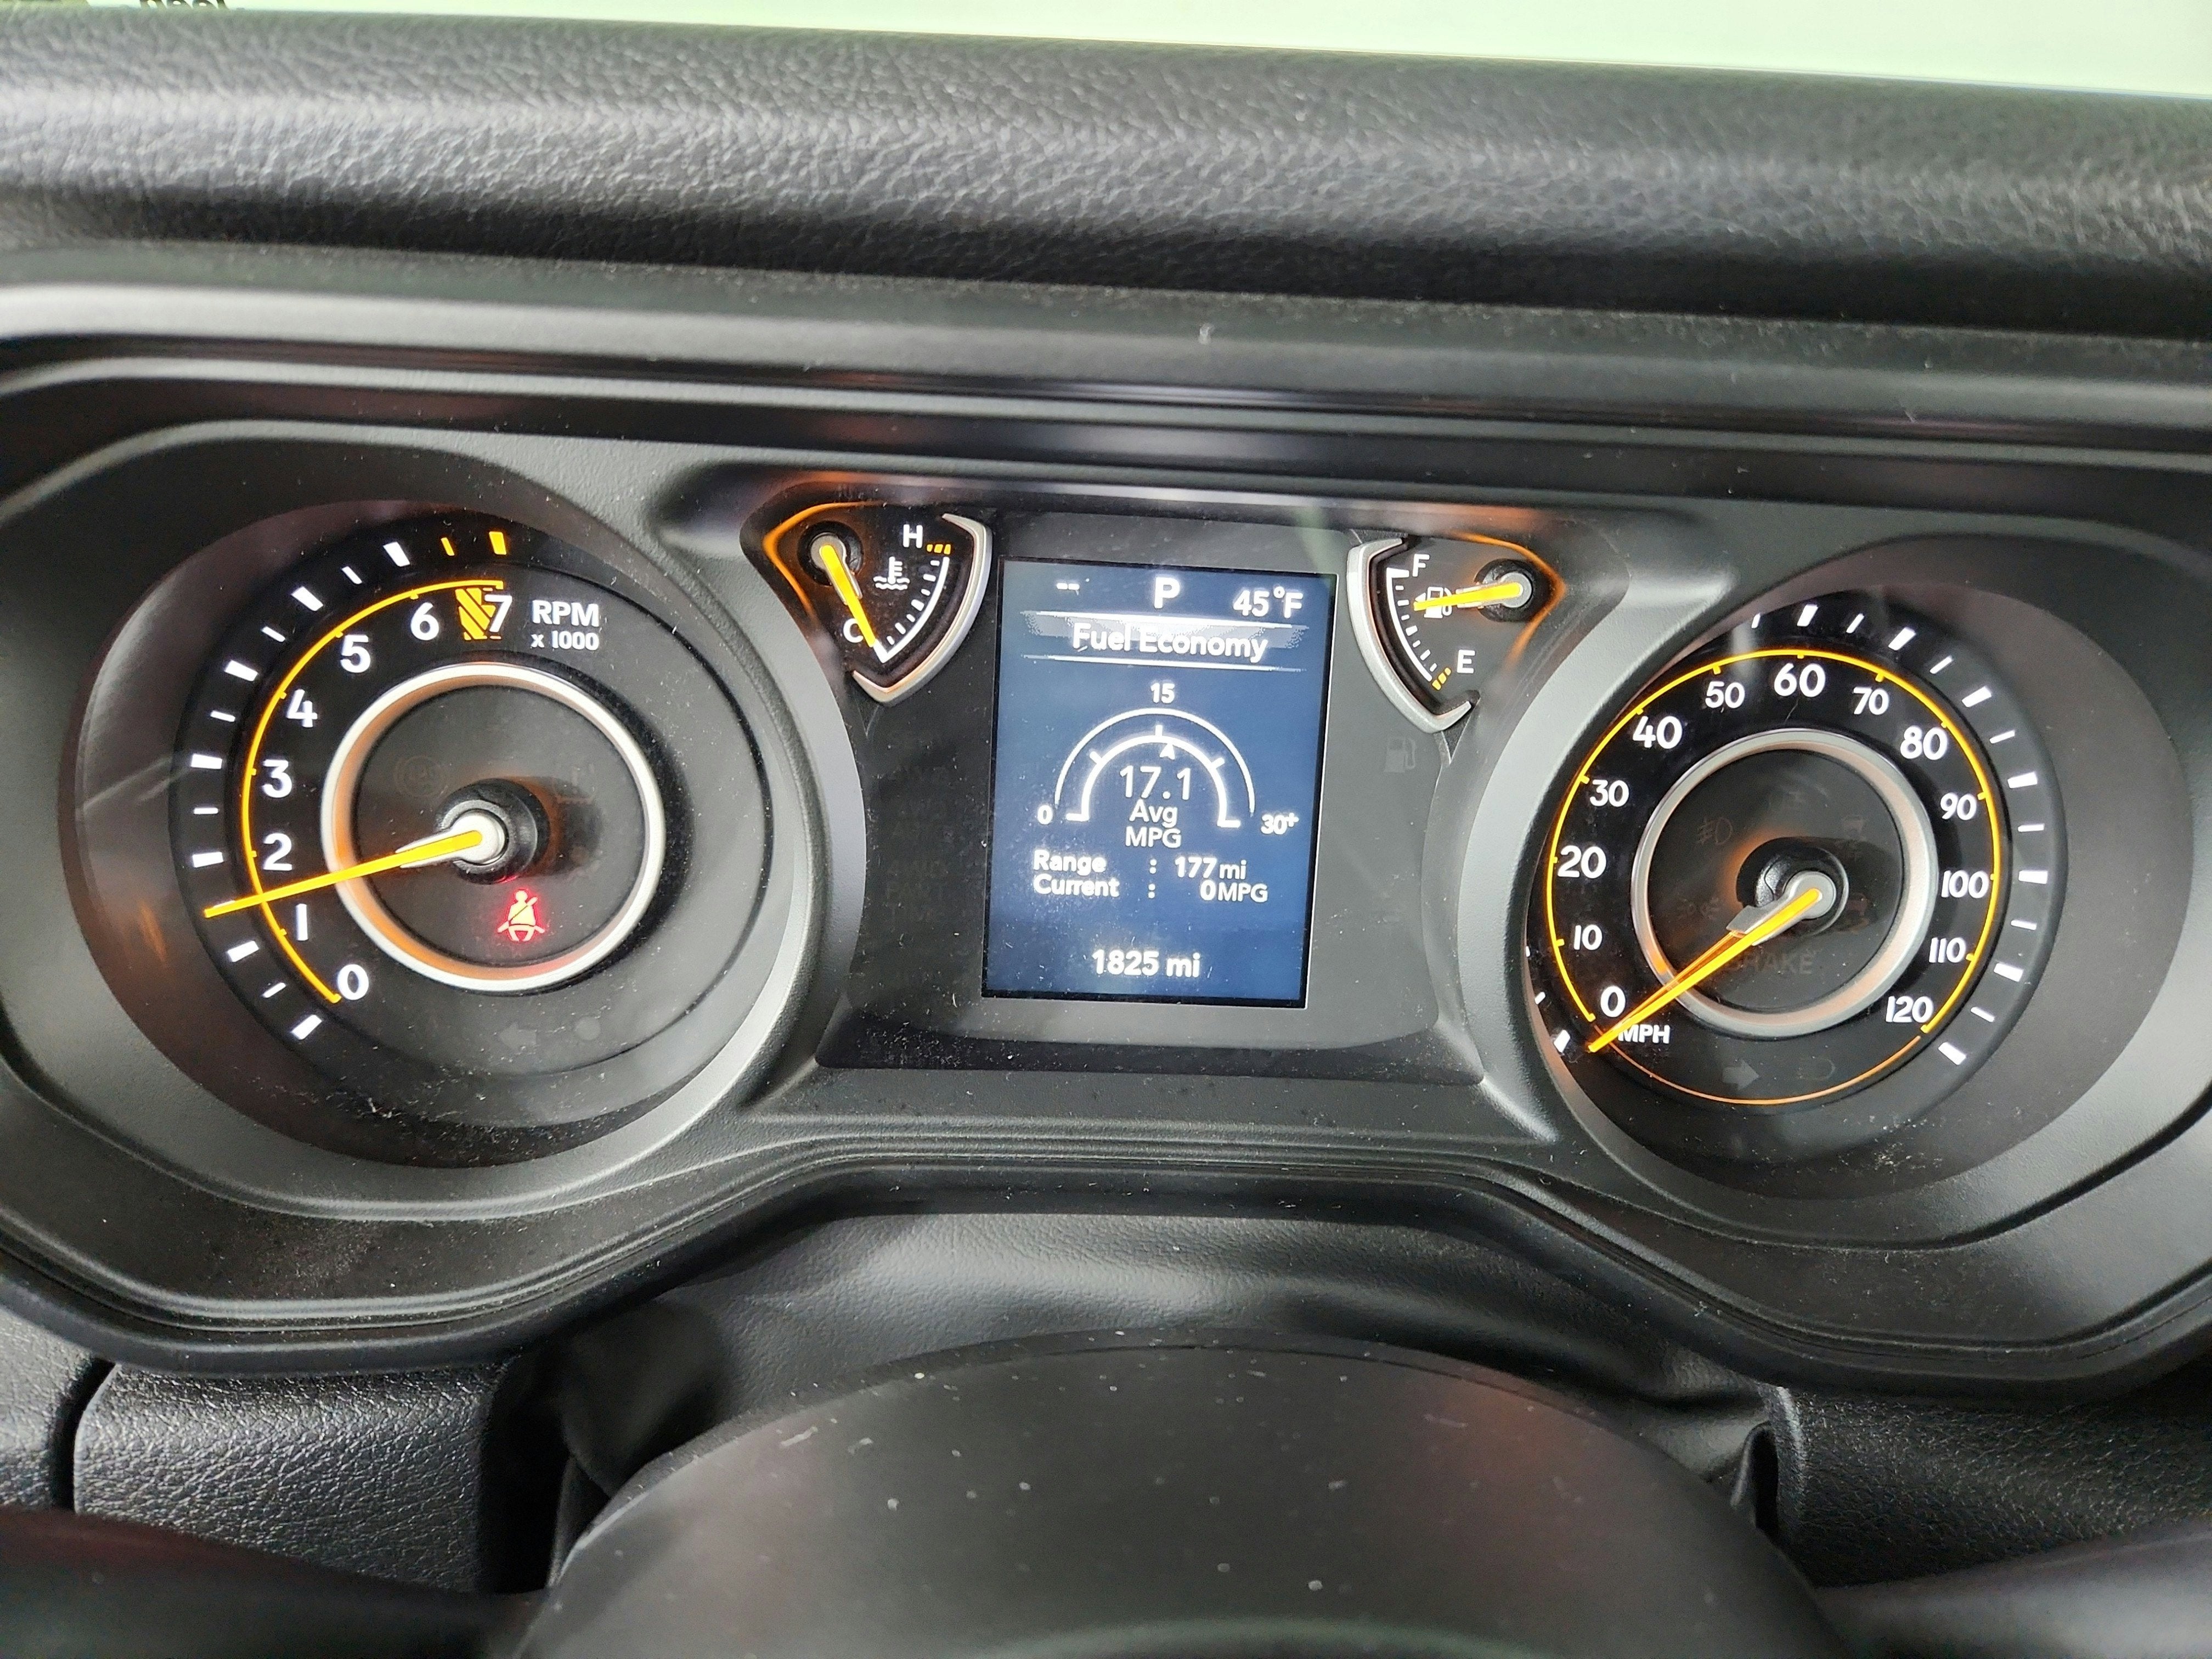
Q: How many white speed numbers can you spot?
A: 13